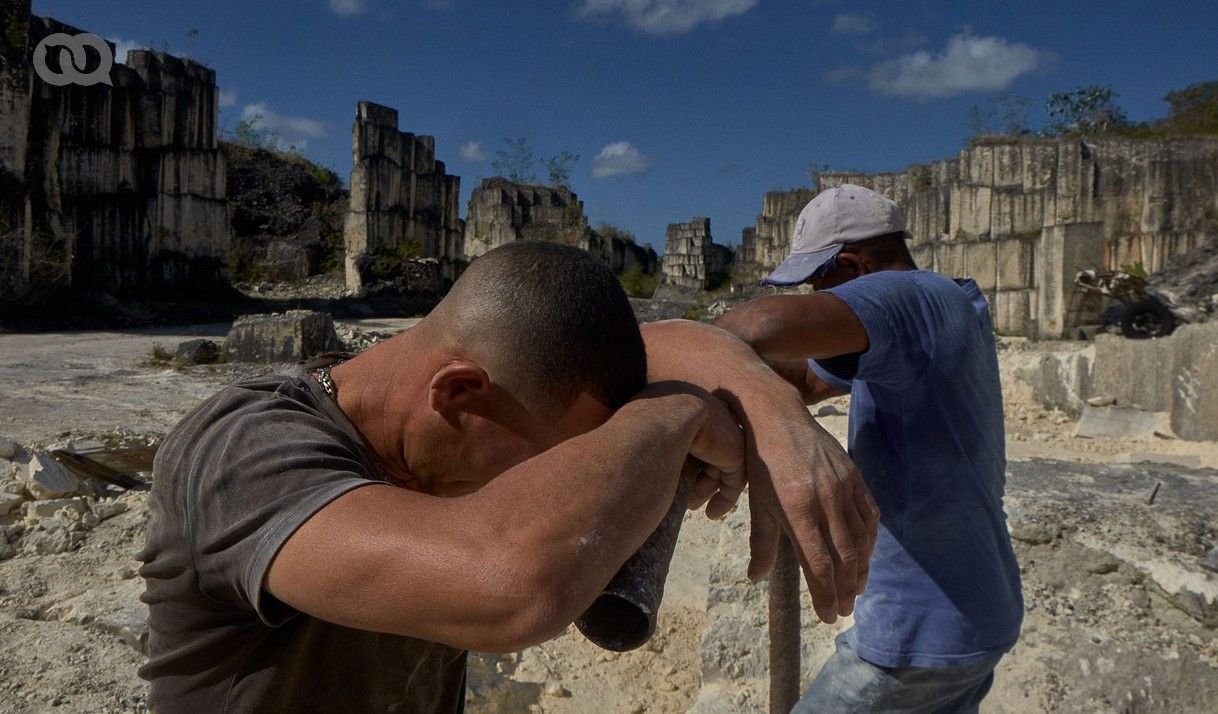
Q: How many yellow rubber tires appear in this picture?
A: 0